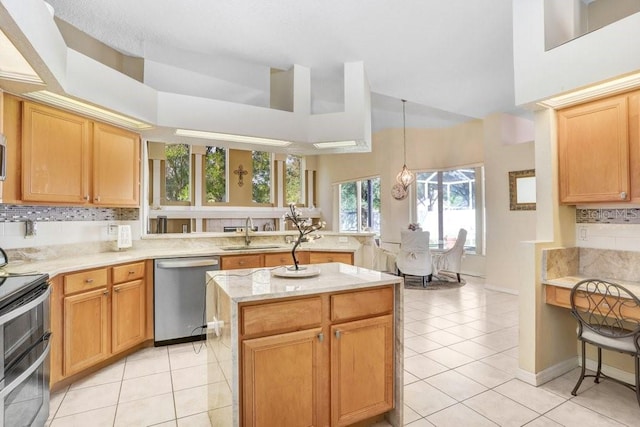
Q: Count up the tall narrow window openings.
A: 4